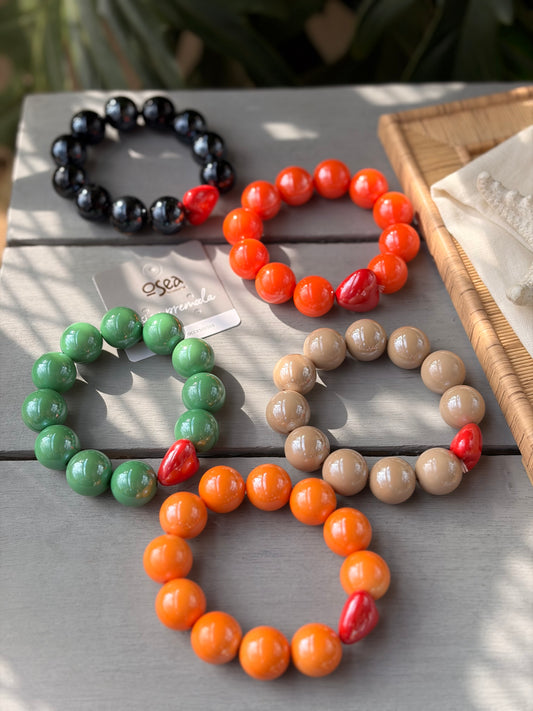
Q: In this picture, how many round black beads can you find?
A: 11